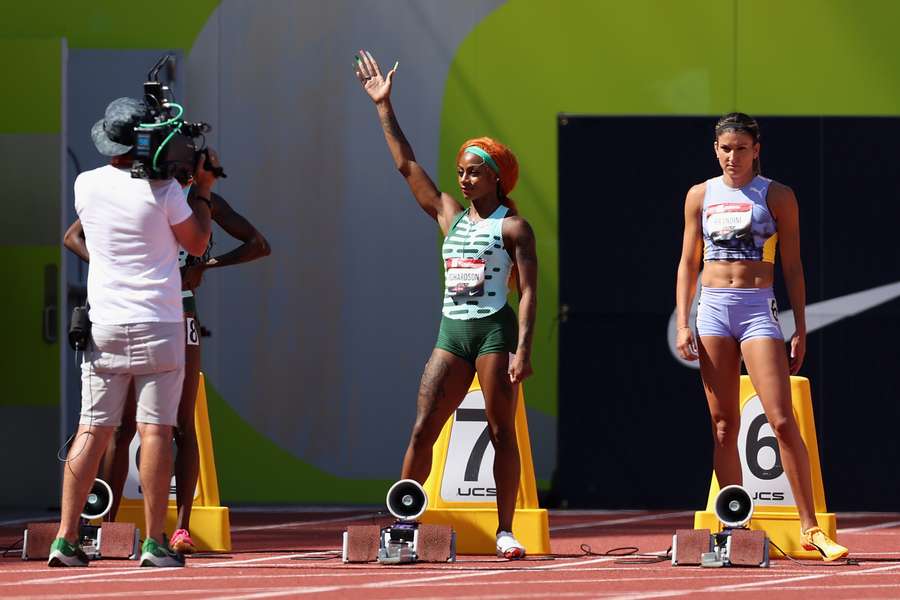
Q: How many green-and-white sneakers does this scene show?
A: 2